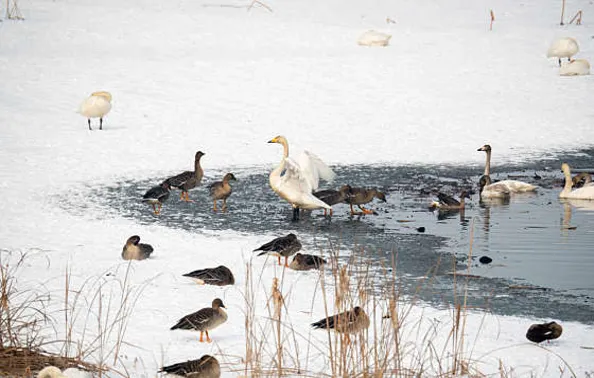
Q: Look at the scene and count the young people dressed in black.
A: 0